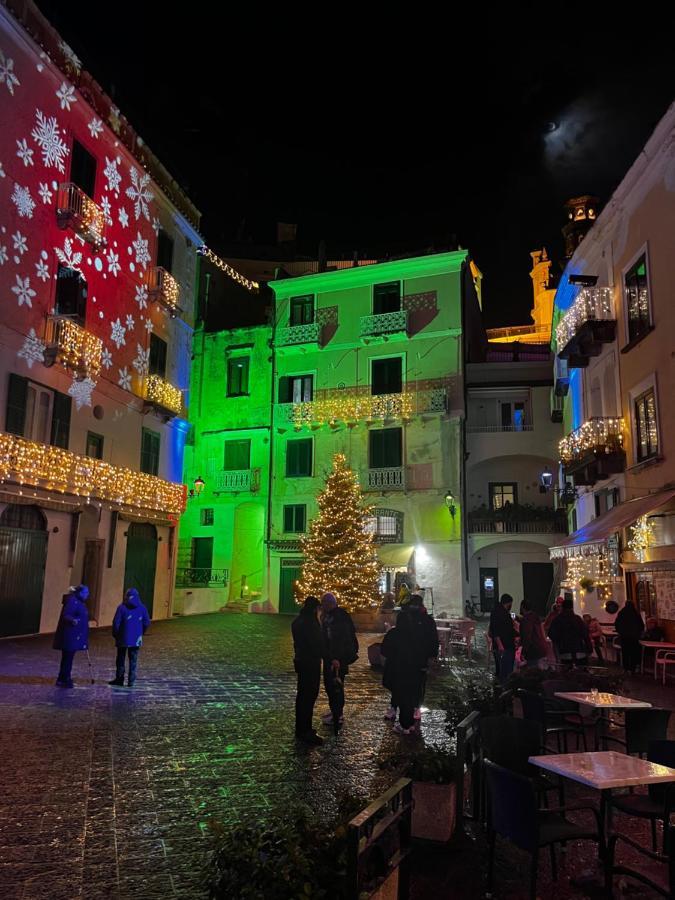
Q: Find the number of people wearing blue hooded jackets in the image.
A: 2